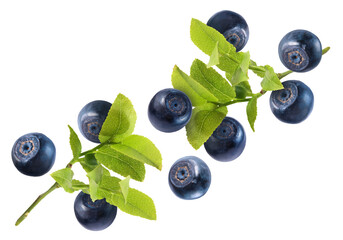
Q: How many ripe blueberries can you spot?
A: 9